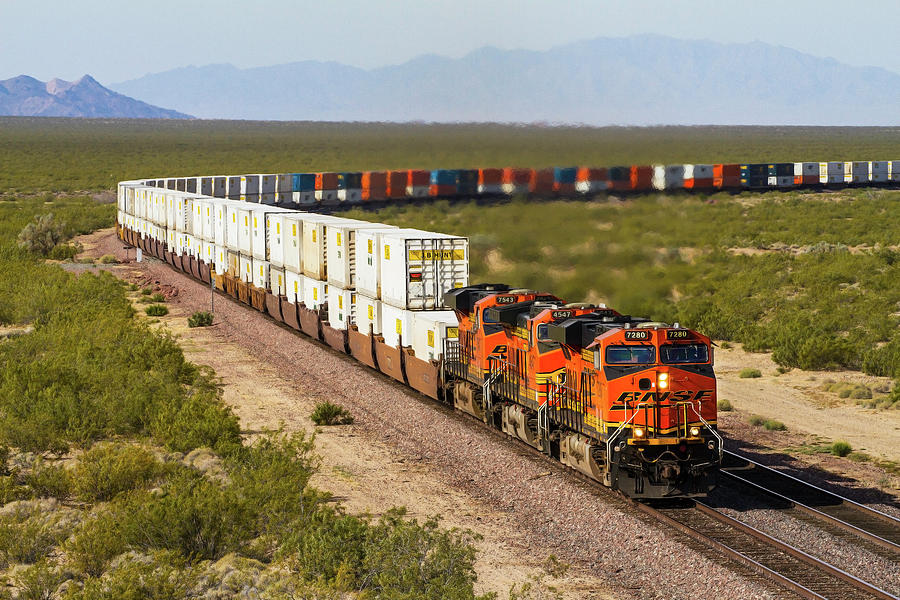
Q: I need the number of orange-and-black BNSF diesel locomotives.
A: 3